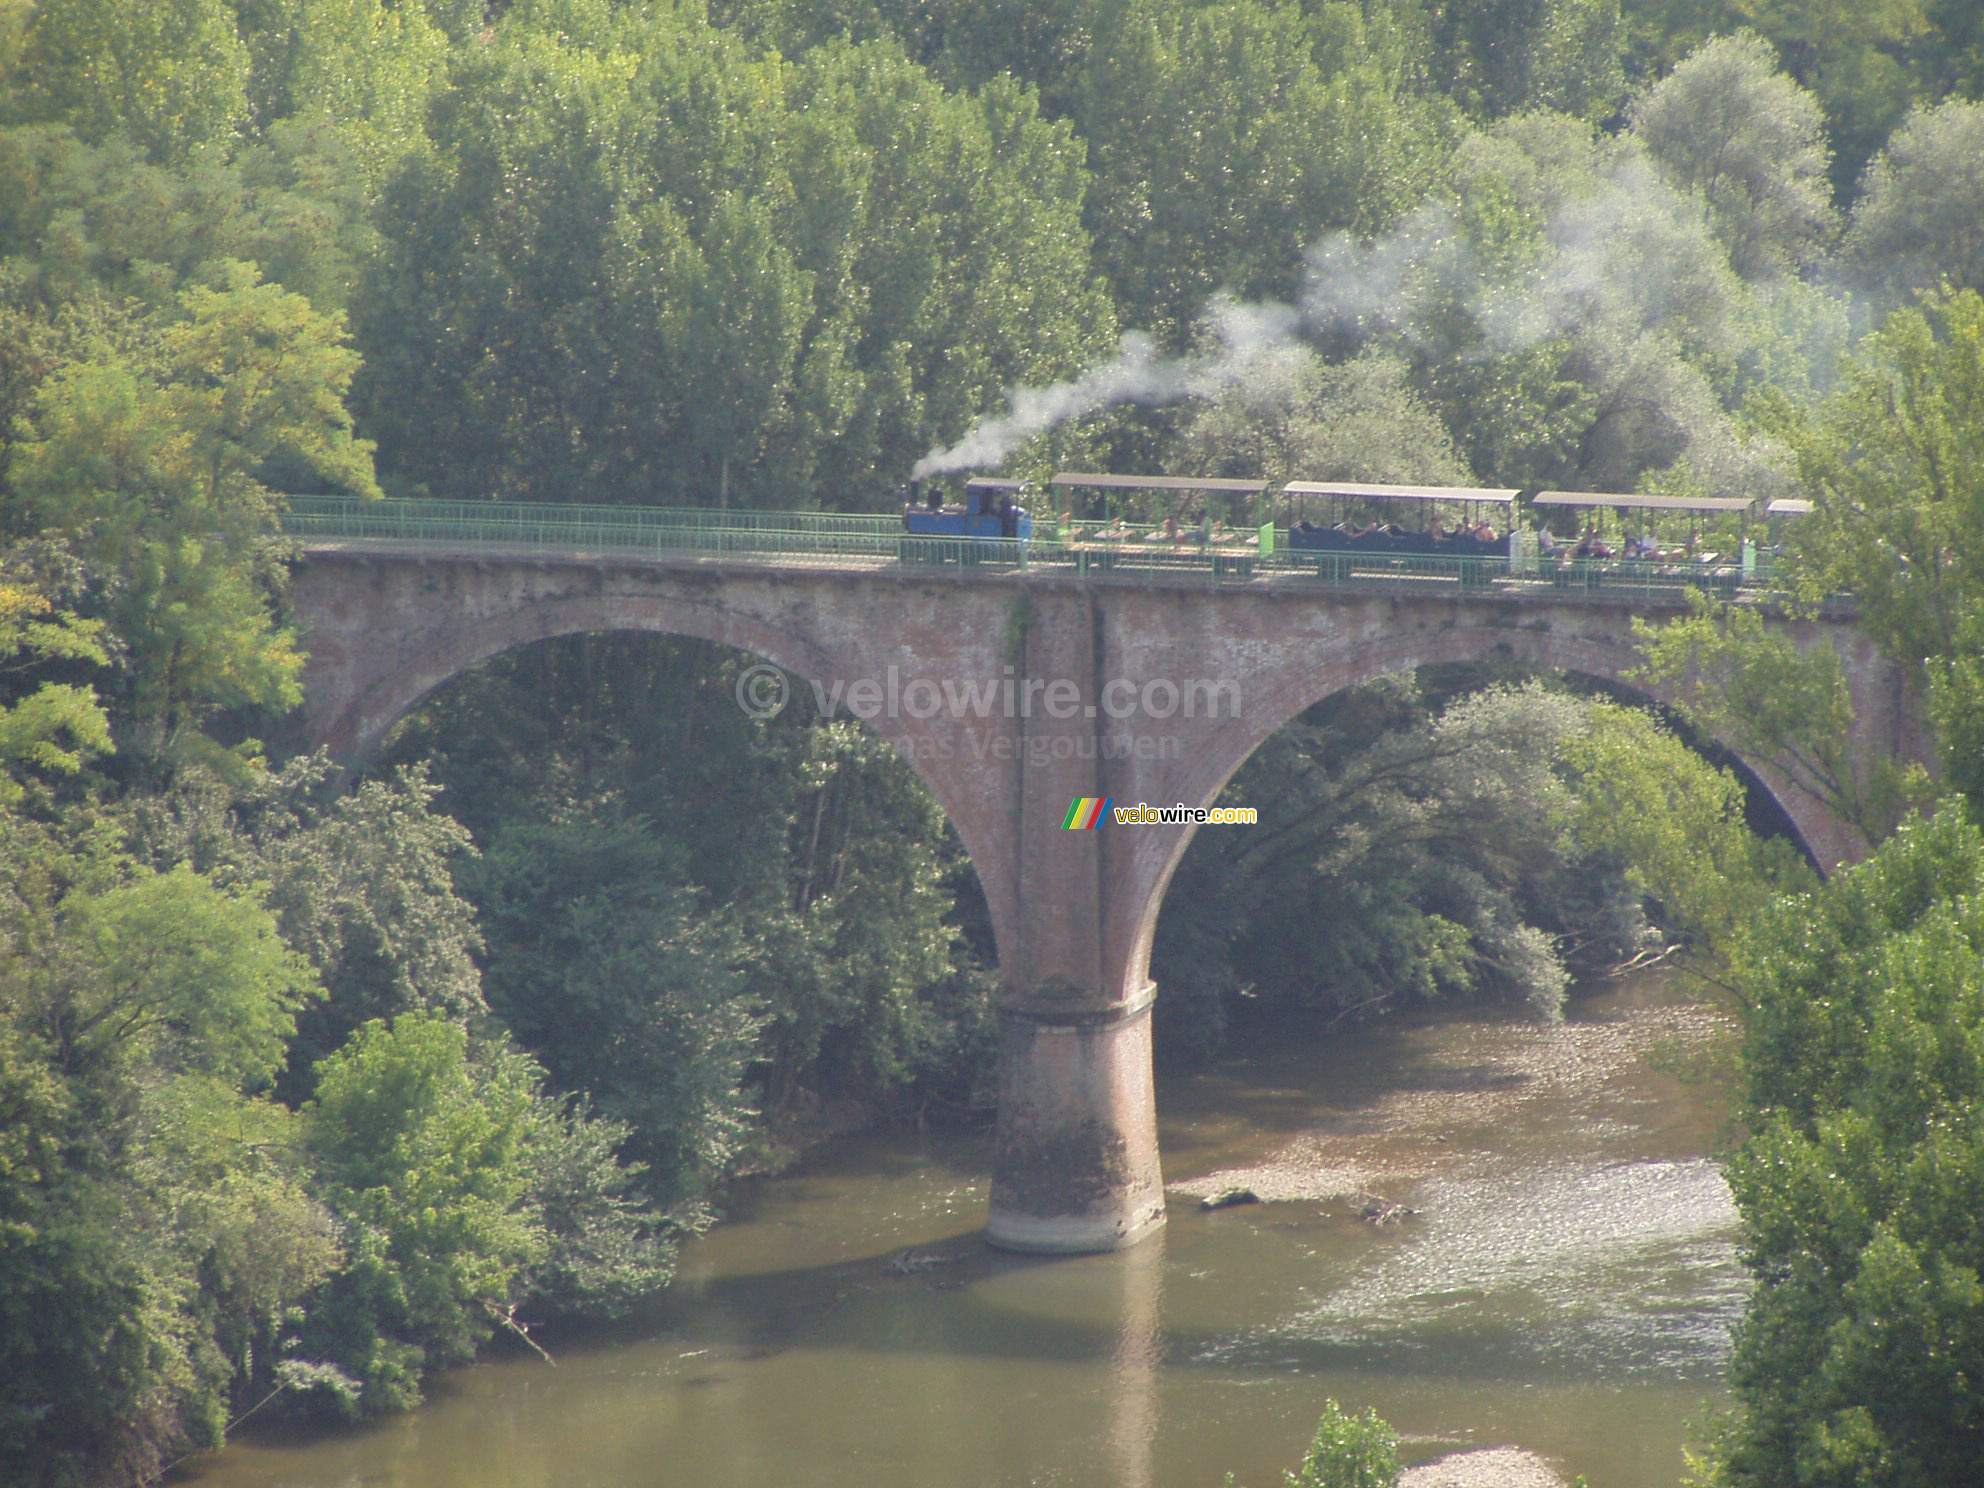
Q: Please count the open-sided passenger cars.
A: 4